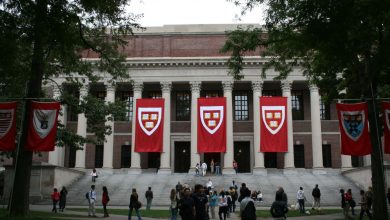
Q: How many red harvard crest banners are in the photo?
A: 3